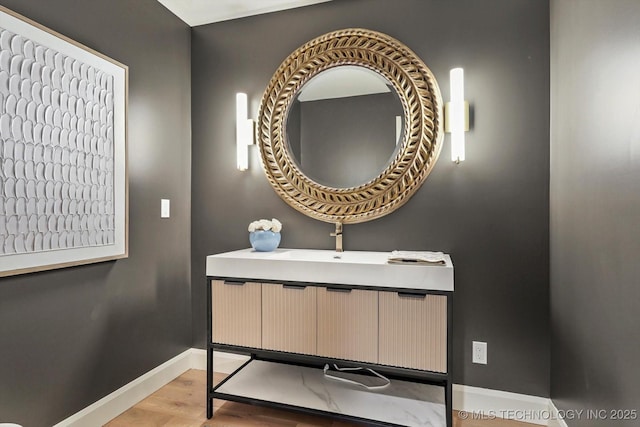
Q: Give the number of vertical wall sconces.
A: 2